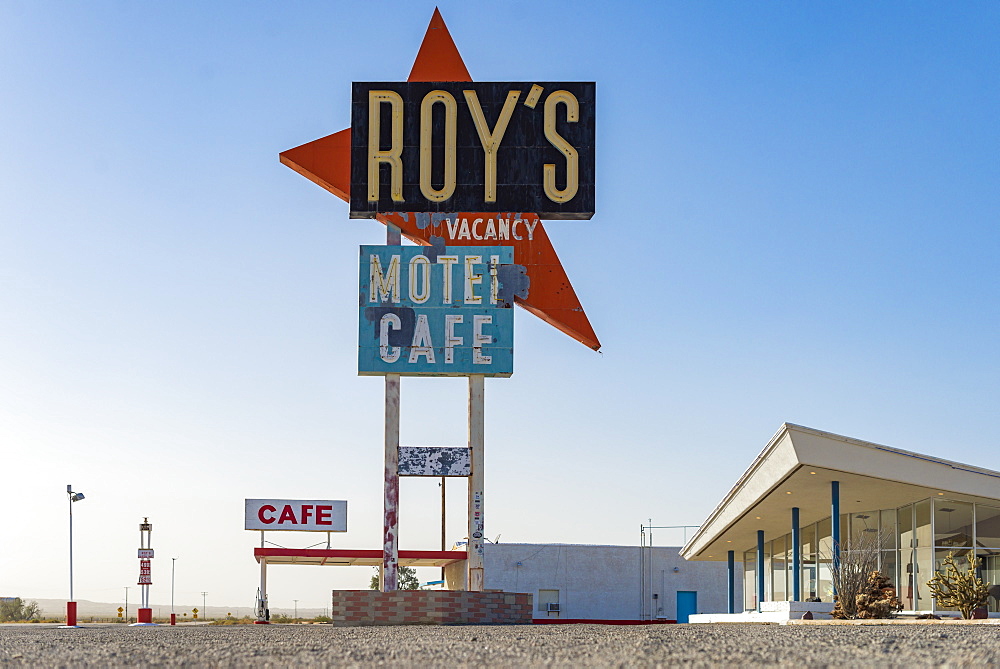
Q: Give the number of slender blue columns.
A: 4